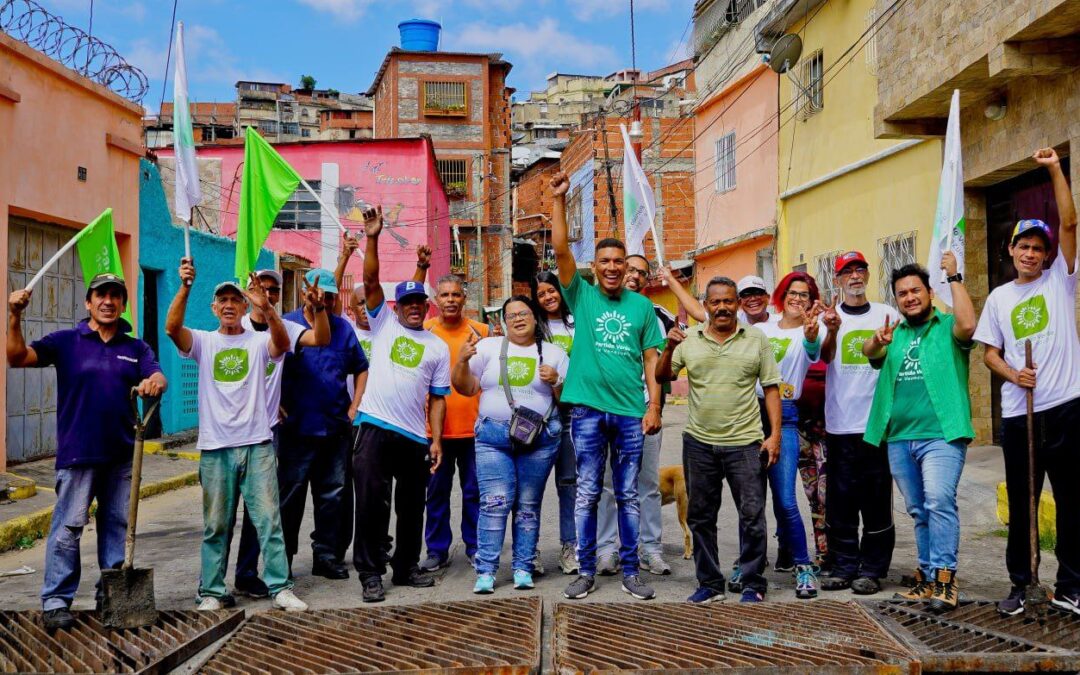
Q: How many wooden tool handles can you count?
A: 2